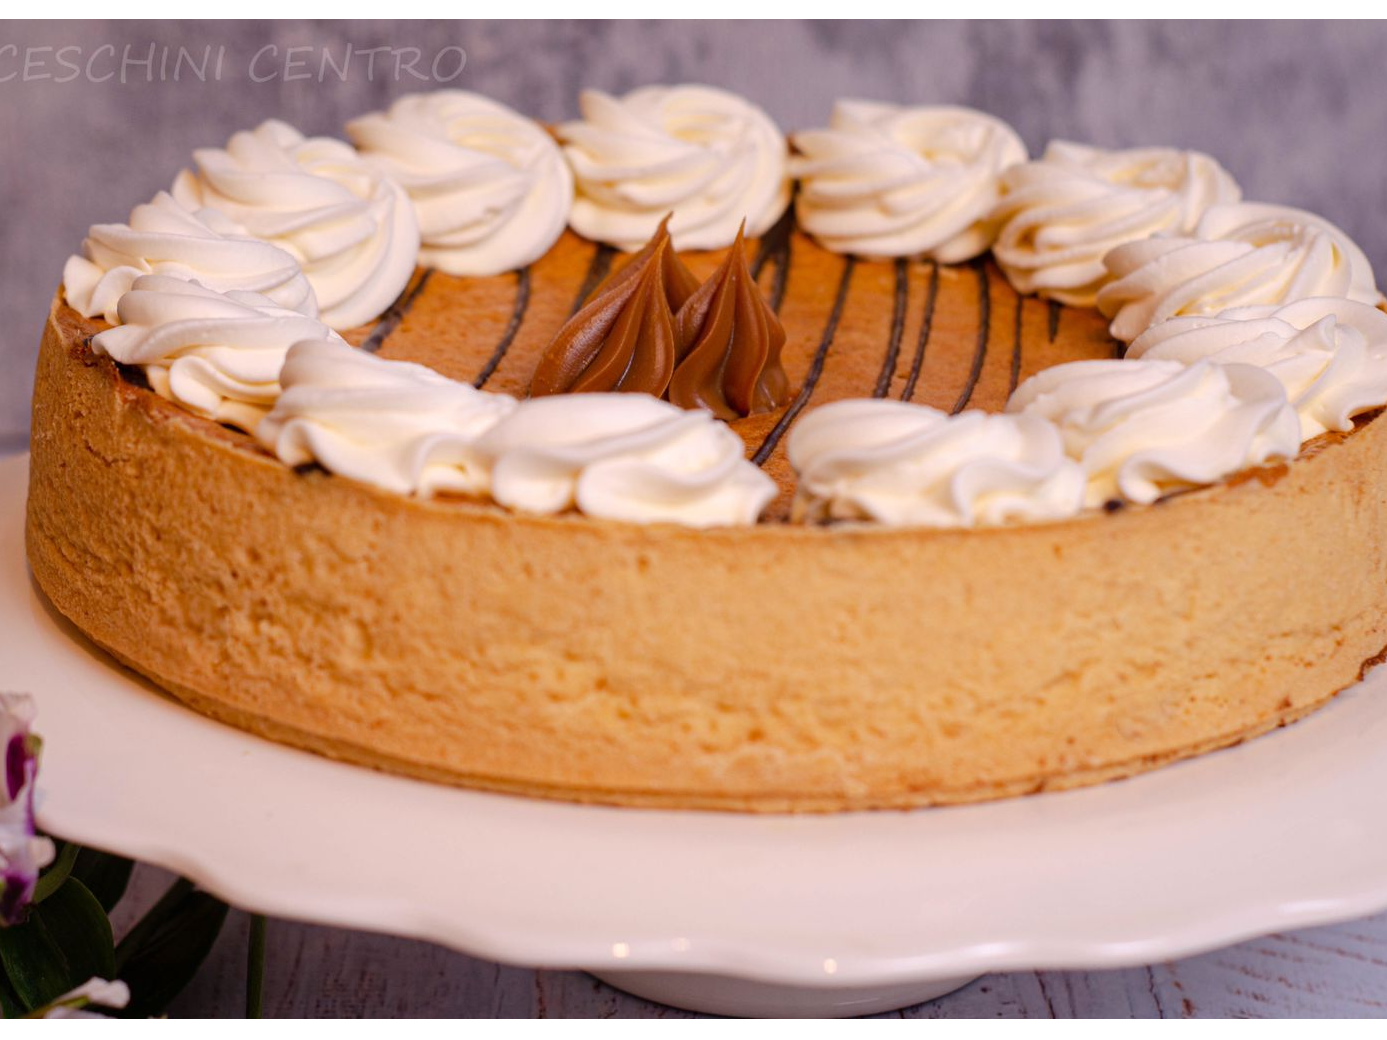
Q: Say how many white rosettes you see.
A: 13